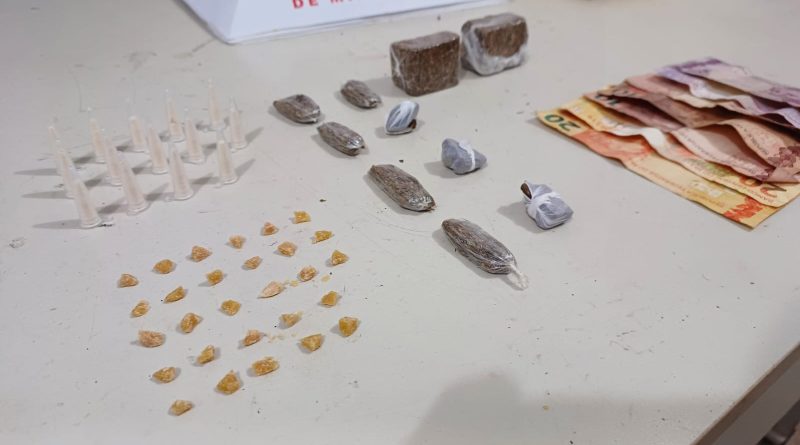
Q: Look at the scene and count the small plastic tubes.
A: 14